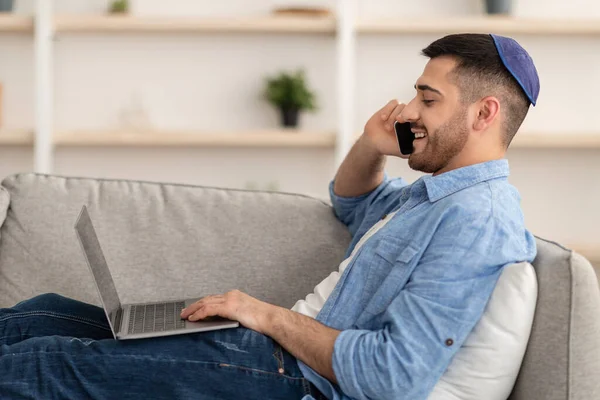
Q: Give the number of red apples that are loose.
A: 0